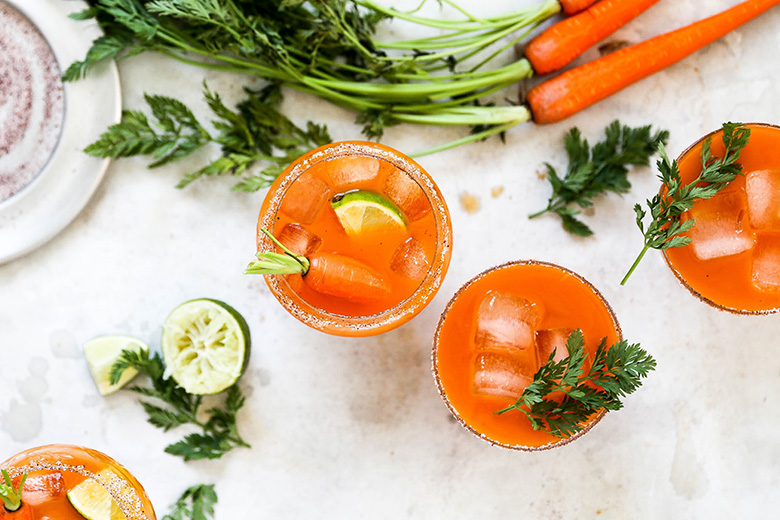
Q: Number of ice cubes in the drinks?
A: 12